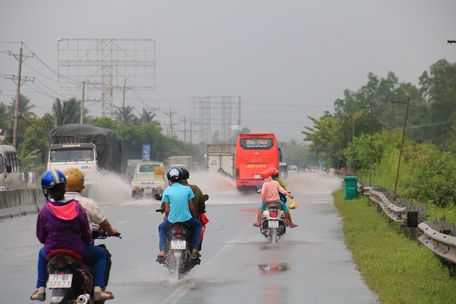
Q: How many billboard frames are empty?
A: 2